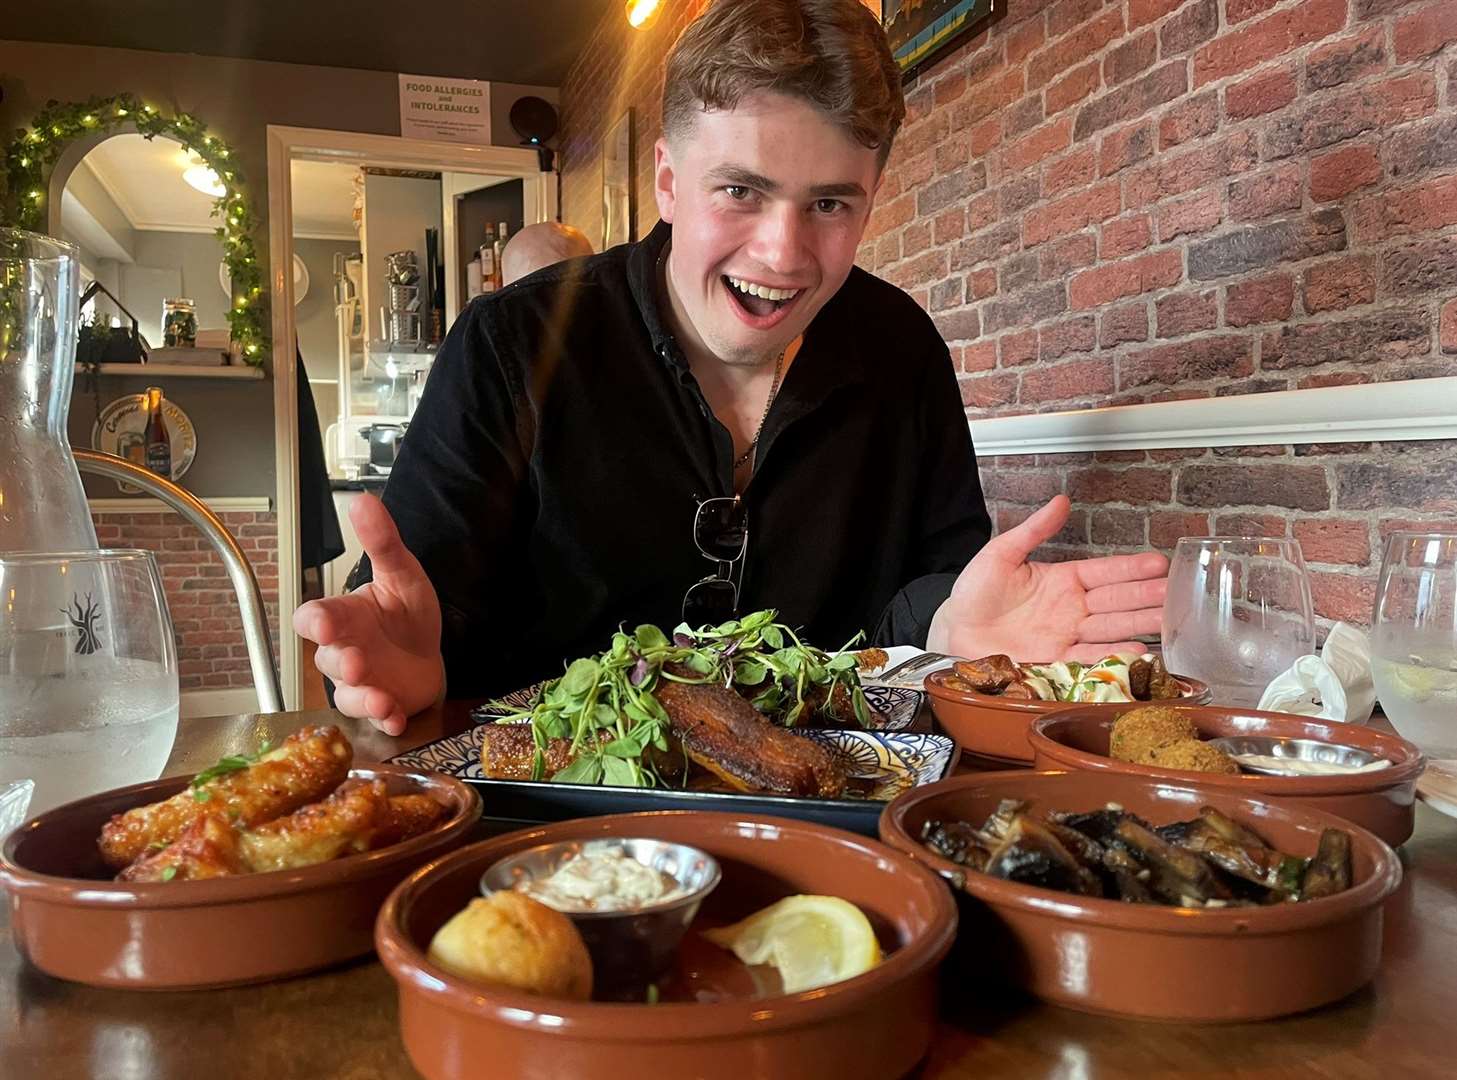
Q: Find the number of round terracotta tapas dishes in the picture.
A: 5